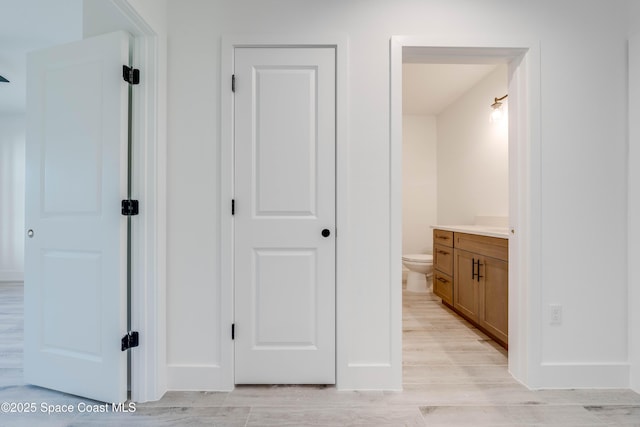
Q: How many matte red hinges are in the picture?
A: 0